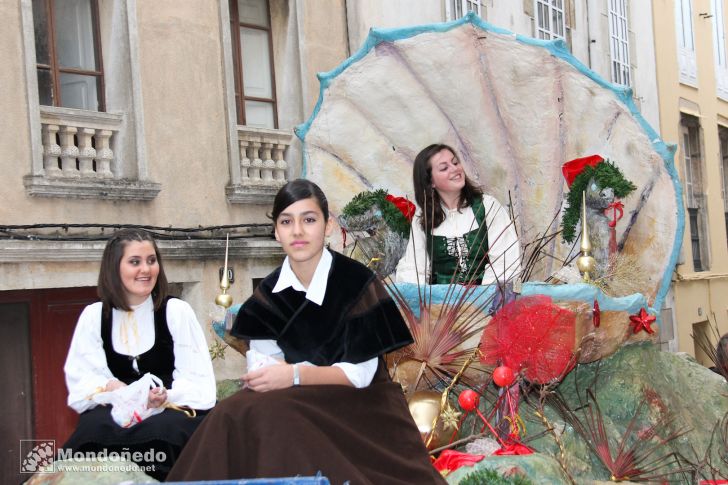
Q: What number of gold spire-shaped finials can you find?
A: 2